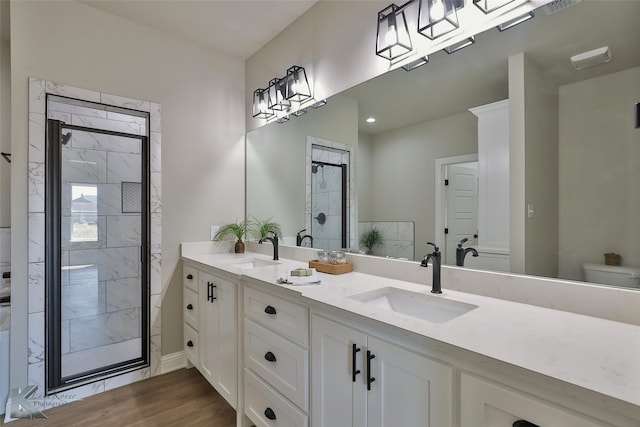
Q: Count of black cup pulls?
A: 7